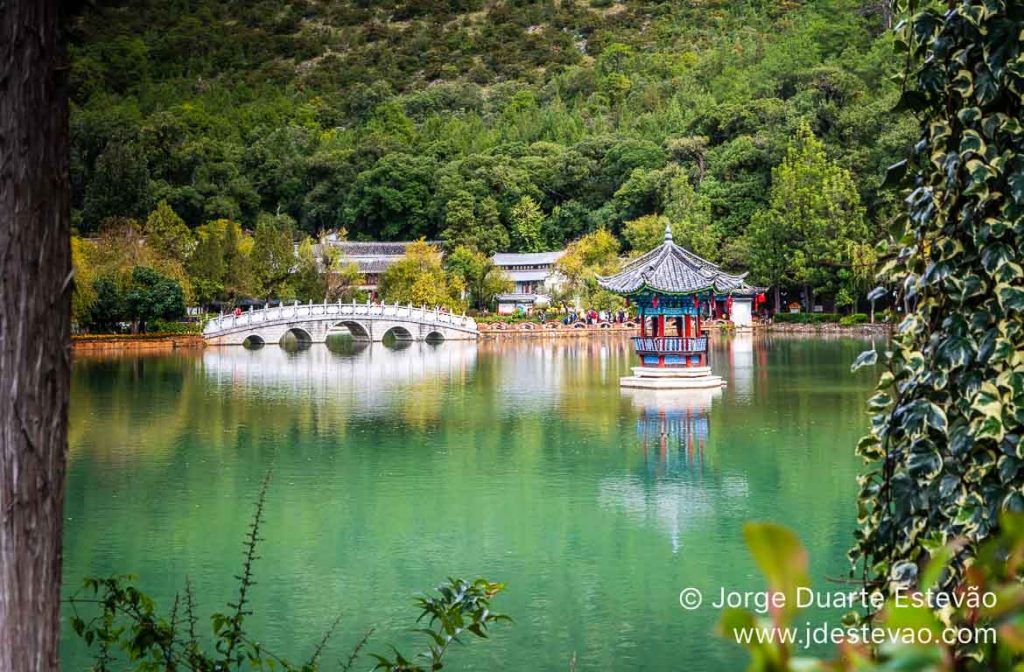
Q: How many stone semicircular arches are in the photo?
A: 5